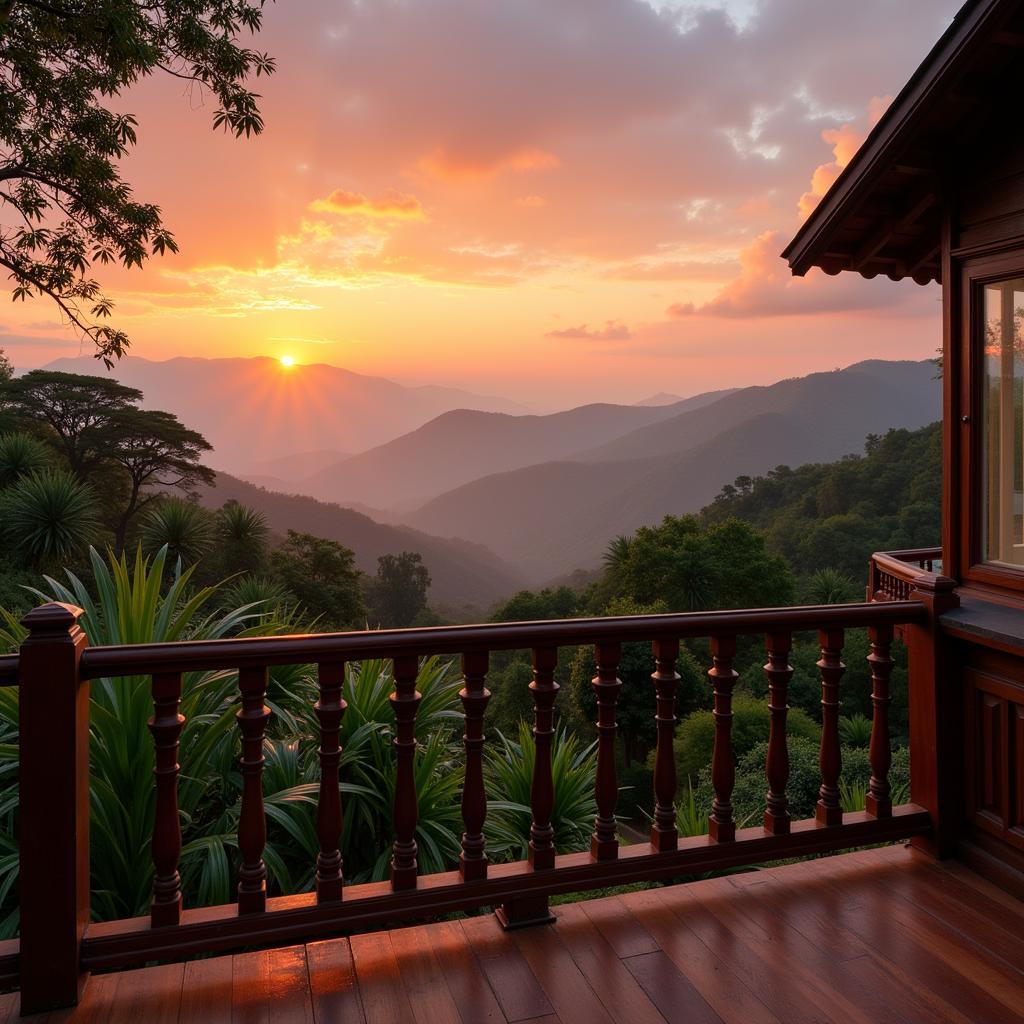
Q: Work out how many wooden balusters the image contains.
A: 12